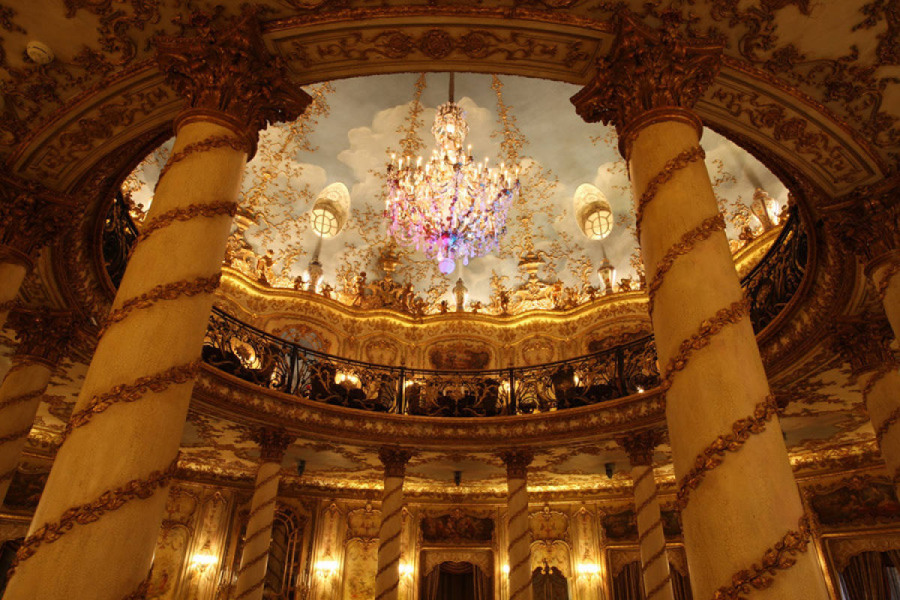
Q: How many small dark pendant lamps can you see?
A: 3